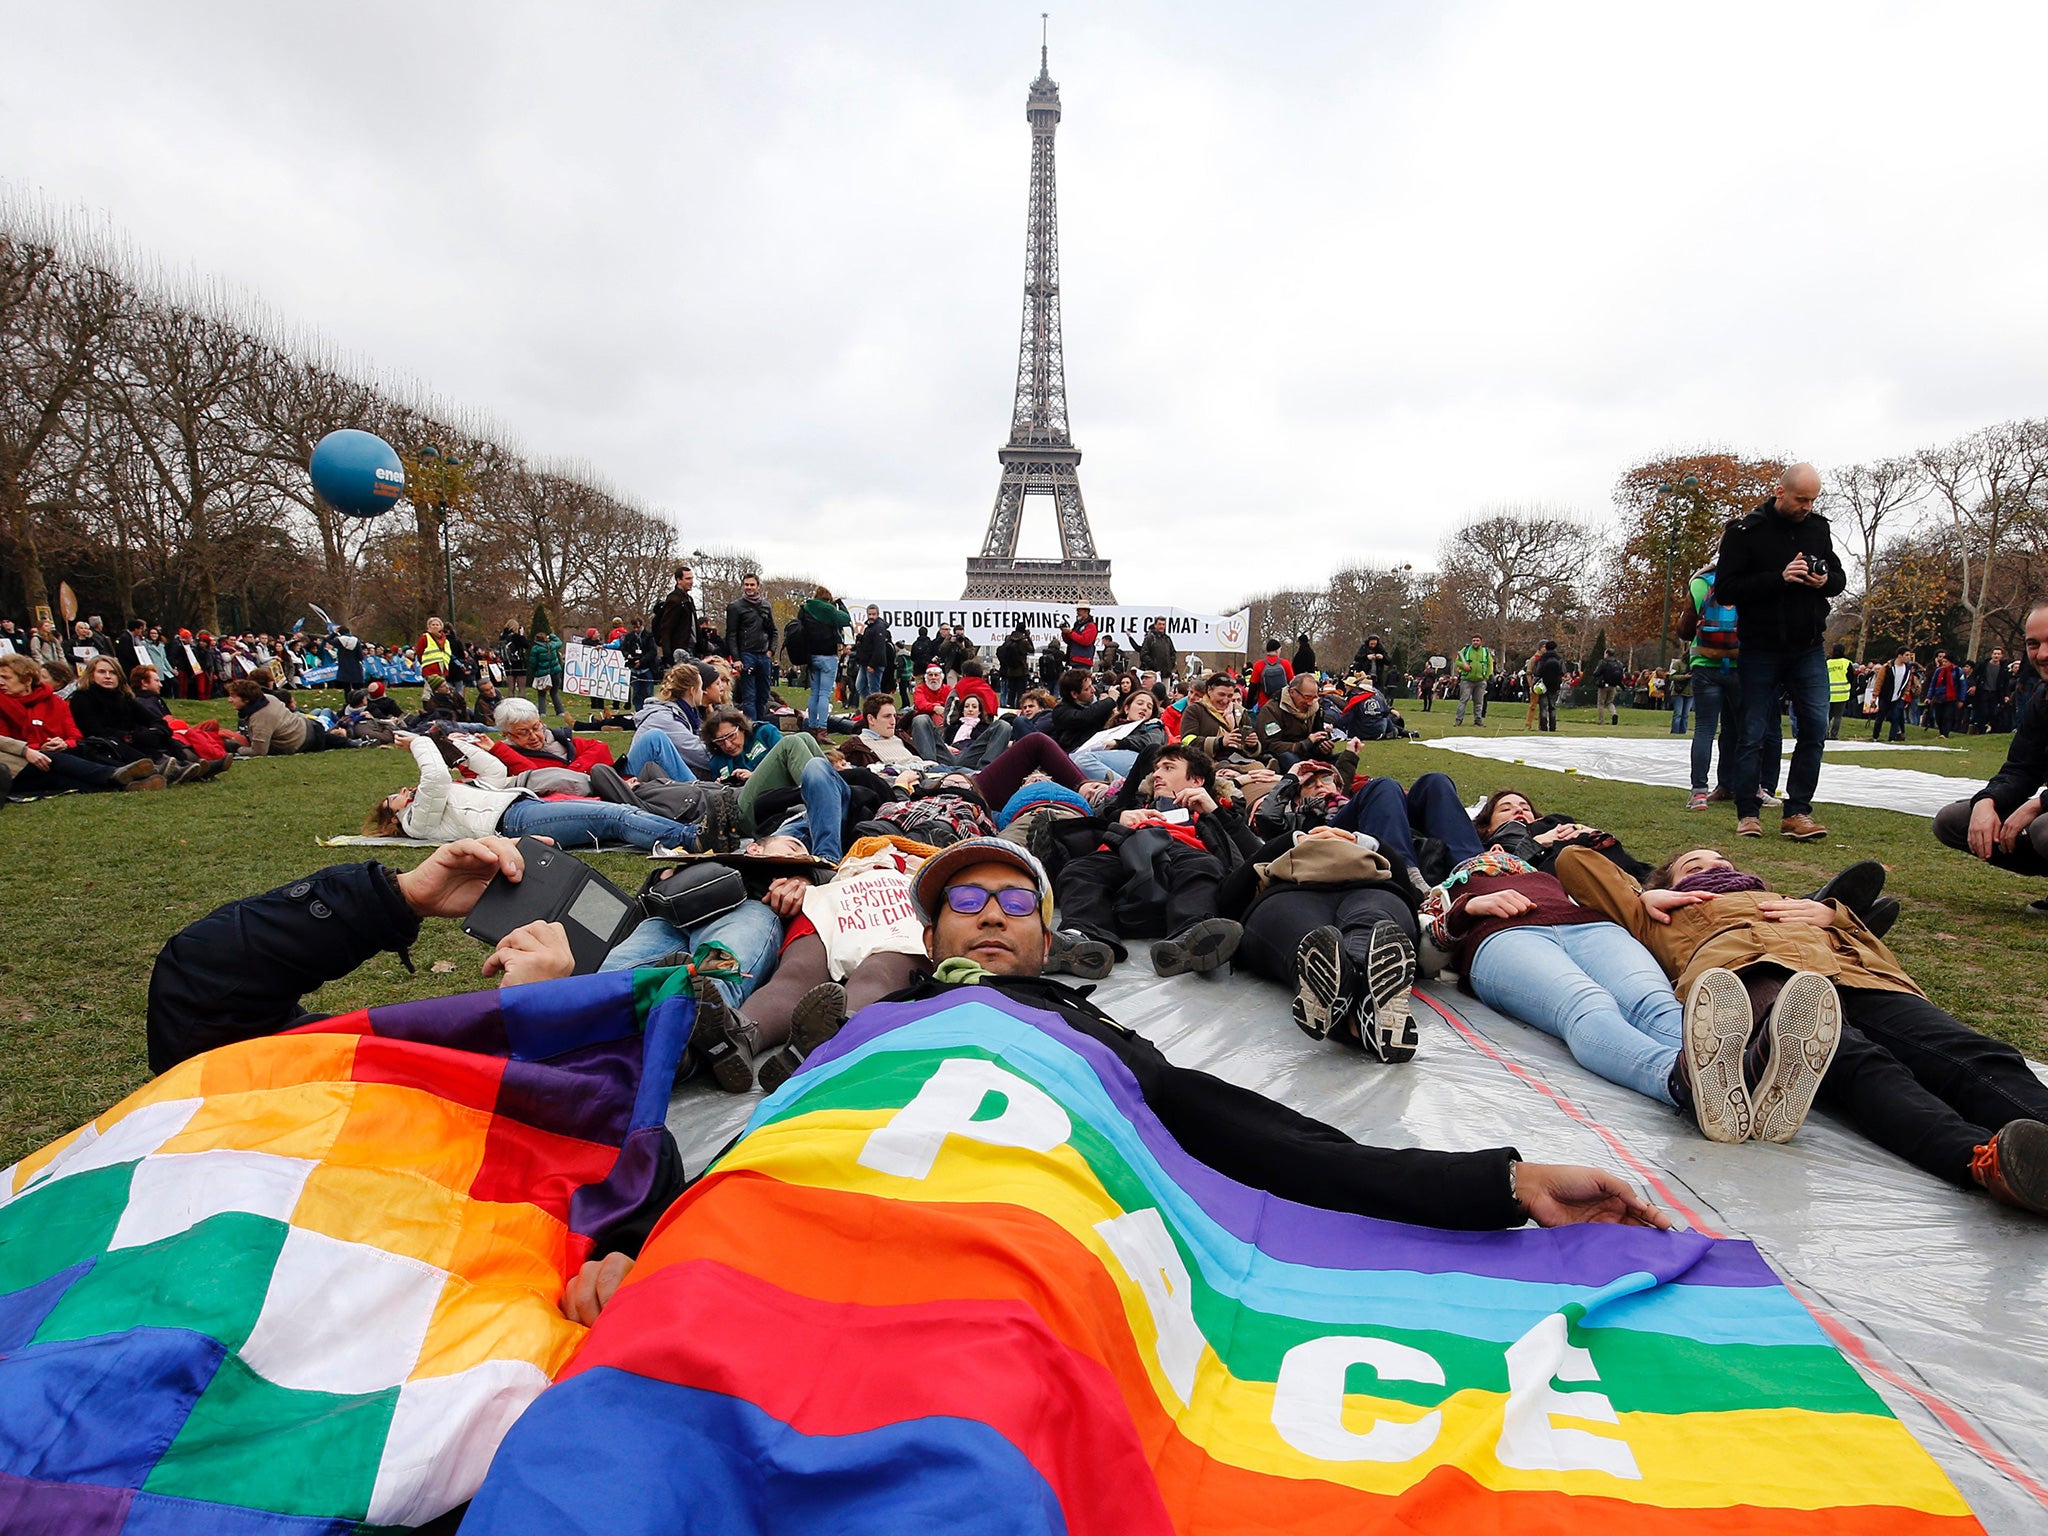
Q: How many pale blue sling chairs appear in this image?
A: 0